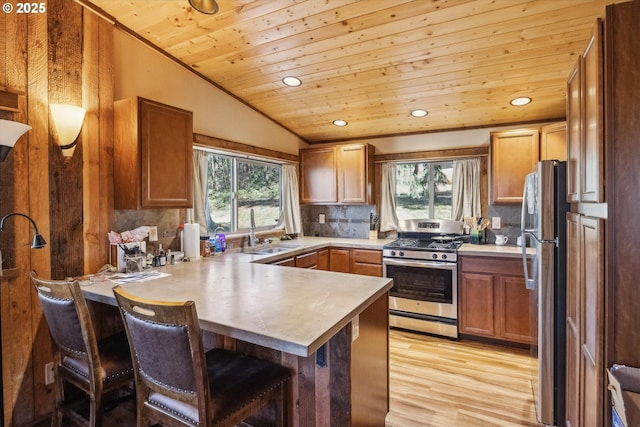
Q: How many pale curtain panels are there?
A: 4